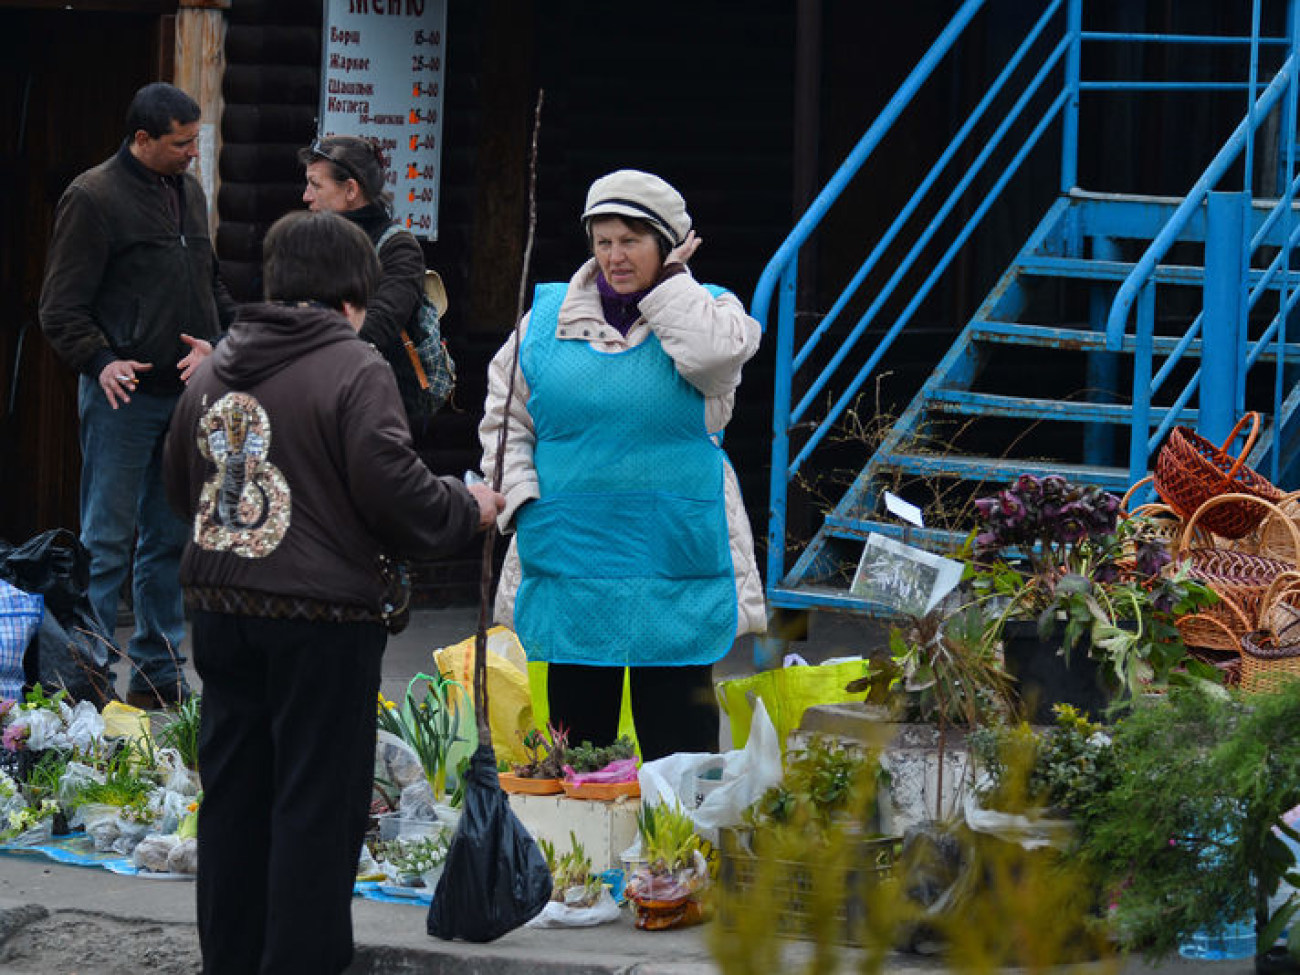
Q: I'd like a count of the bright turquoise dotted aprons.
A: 1